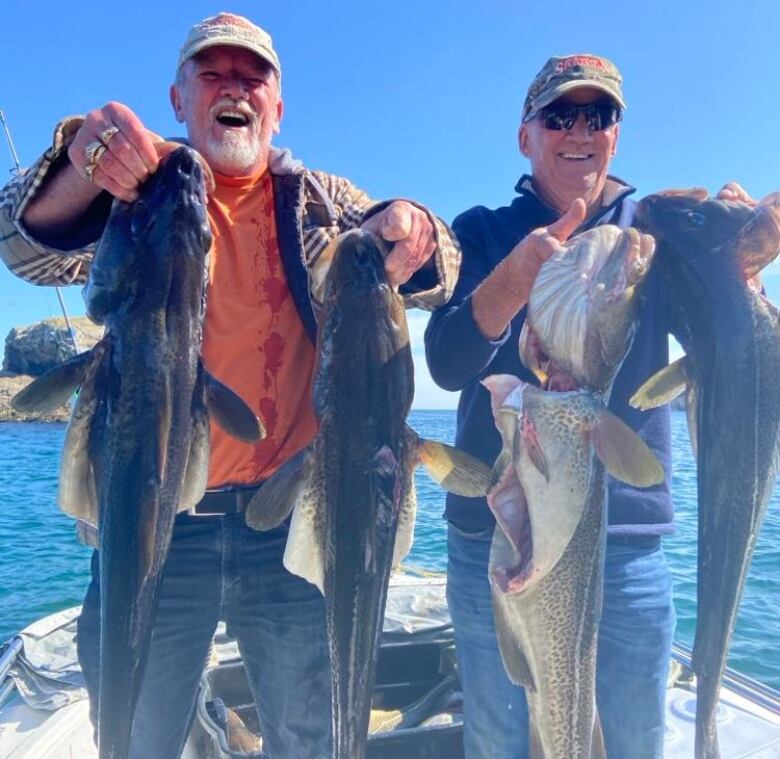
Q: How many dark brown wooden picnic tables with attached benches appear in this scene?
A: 0